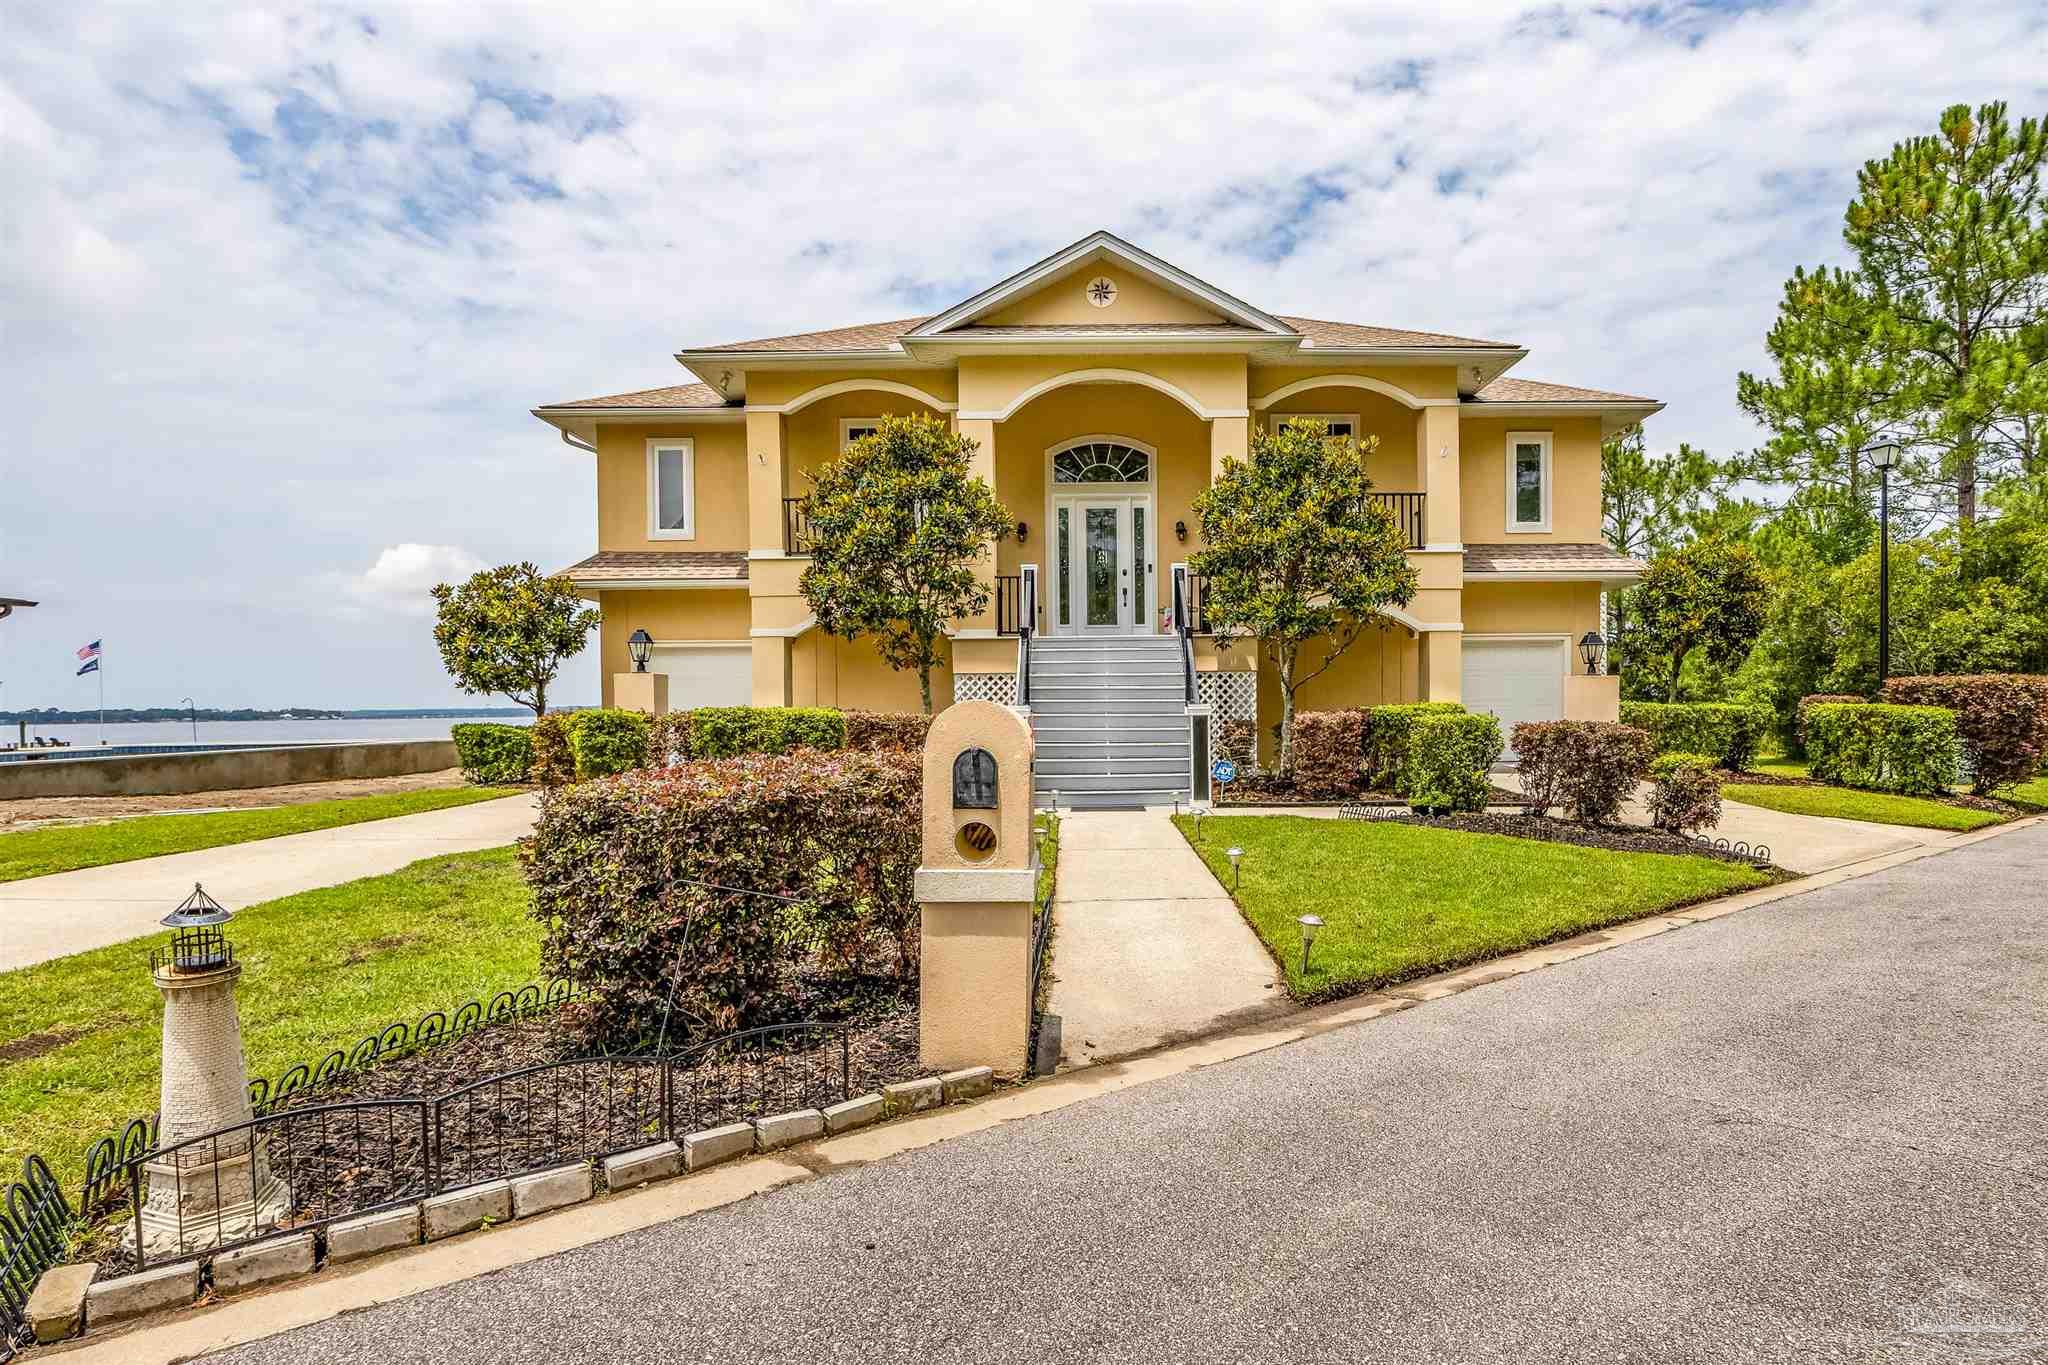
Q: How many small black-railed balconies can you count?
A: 2